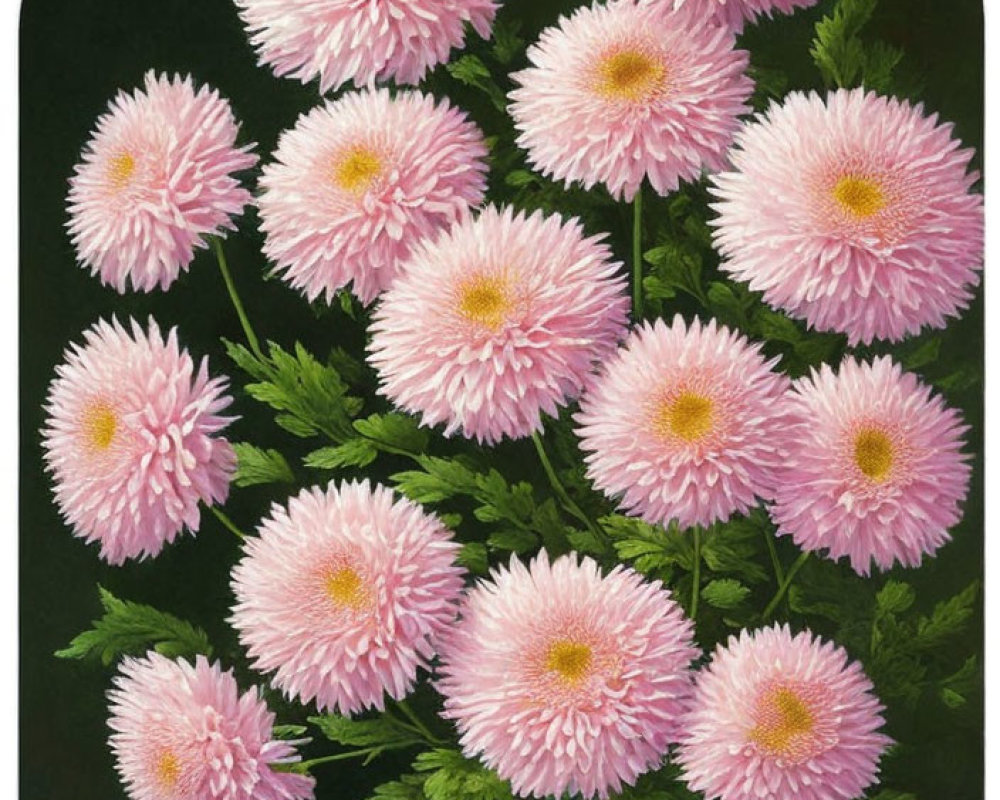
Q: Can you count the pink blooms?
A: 14